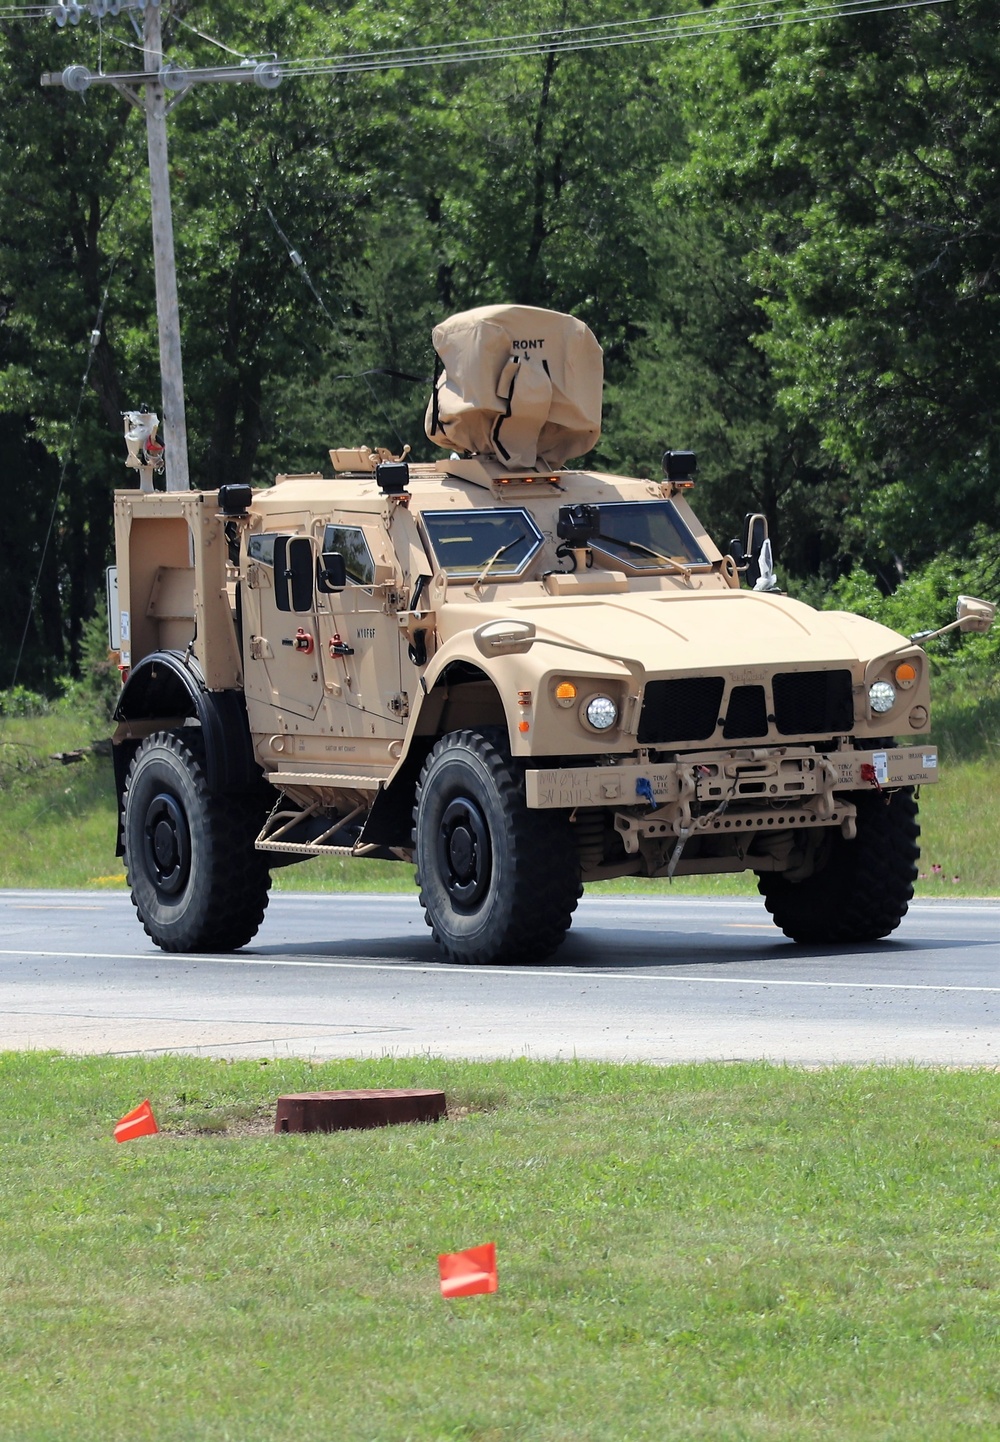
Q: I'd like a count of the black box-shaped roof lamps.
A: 3